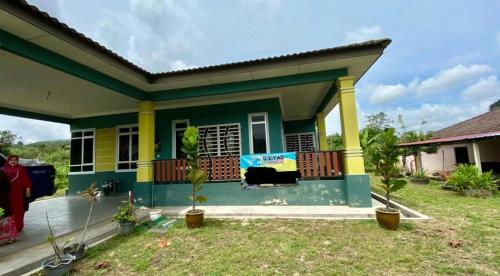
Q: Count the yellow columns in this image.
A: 3